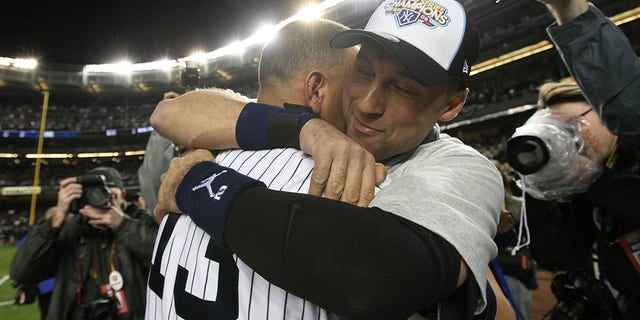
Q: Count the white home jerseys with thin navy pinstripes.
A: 1